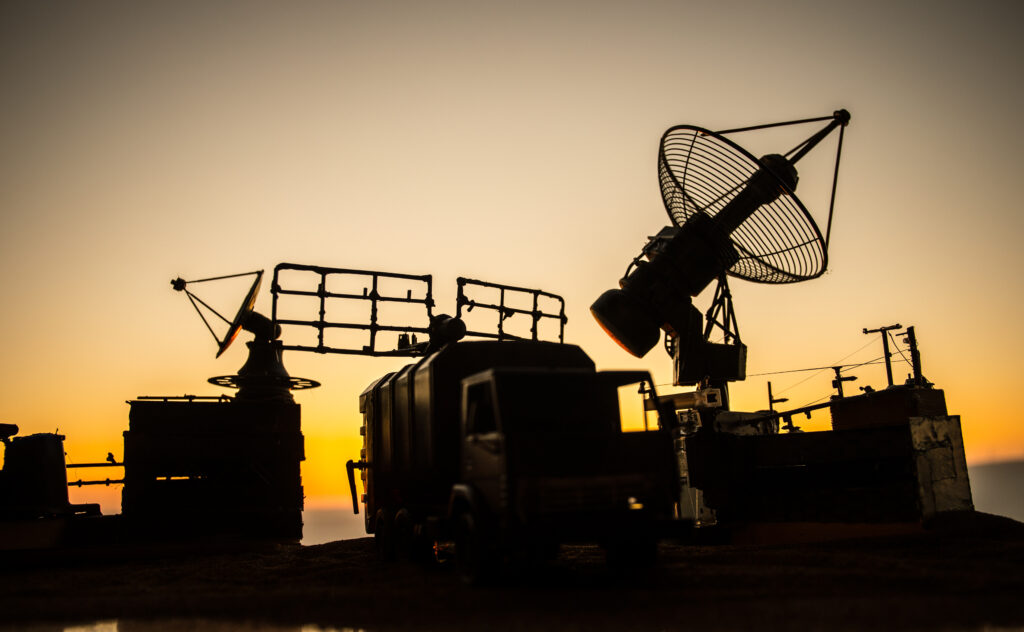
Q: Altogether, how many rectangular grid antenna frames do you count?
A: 2